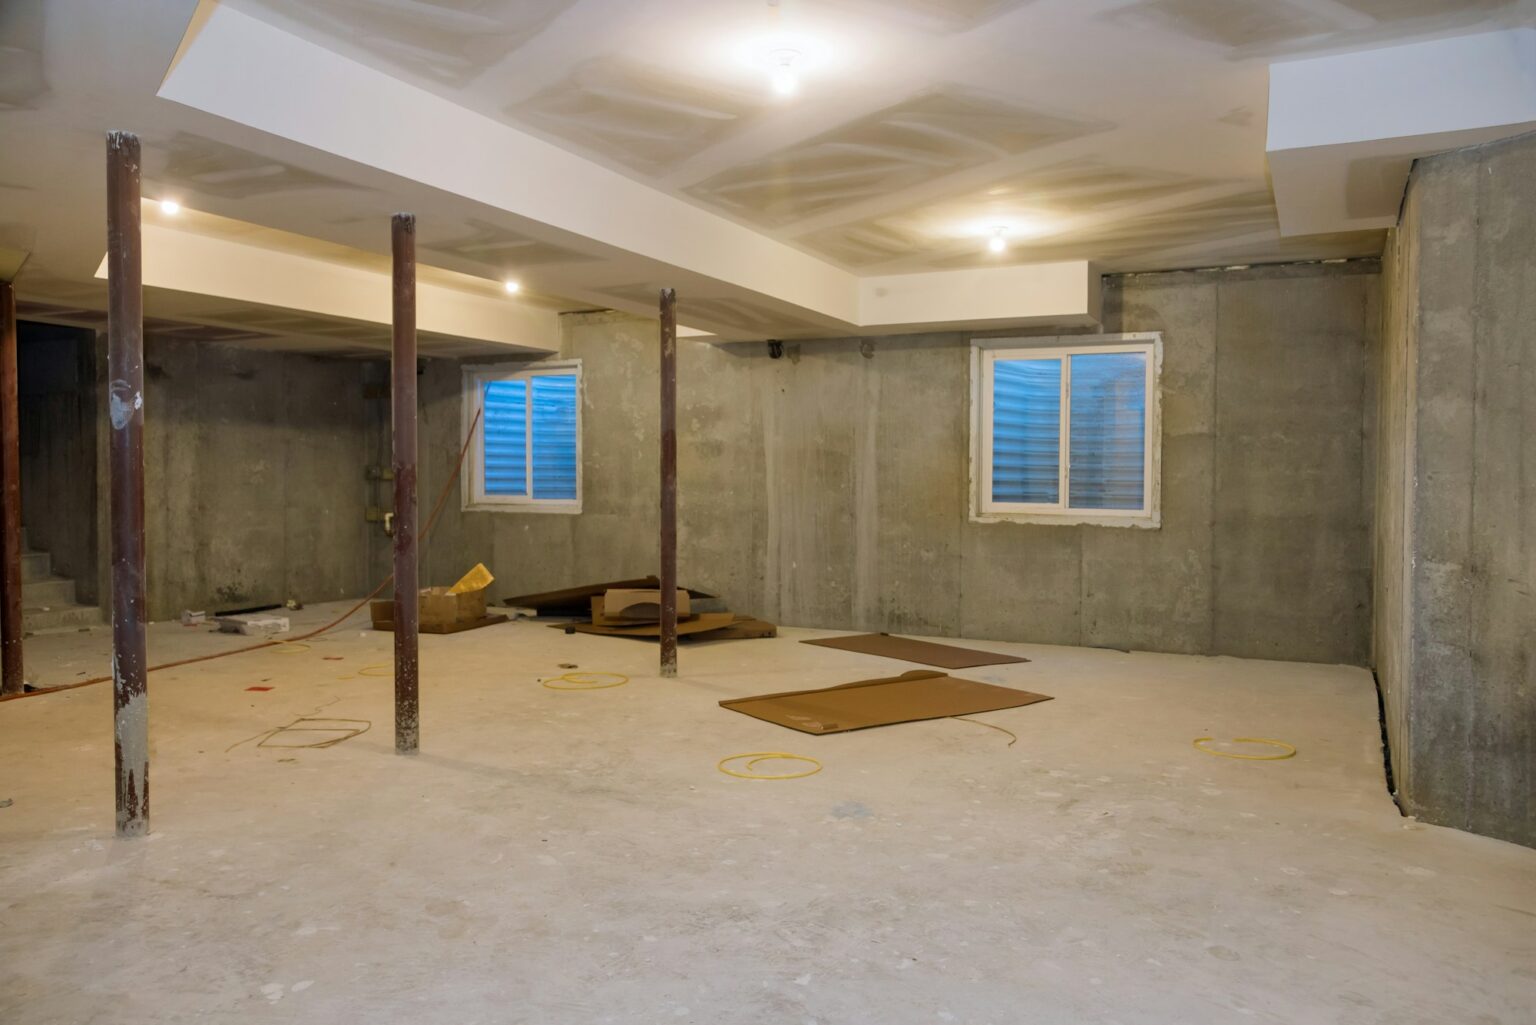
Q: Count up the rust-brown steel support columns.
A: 4